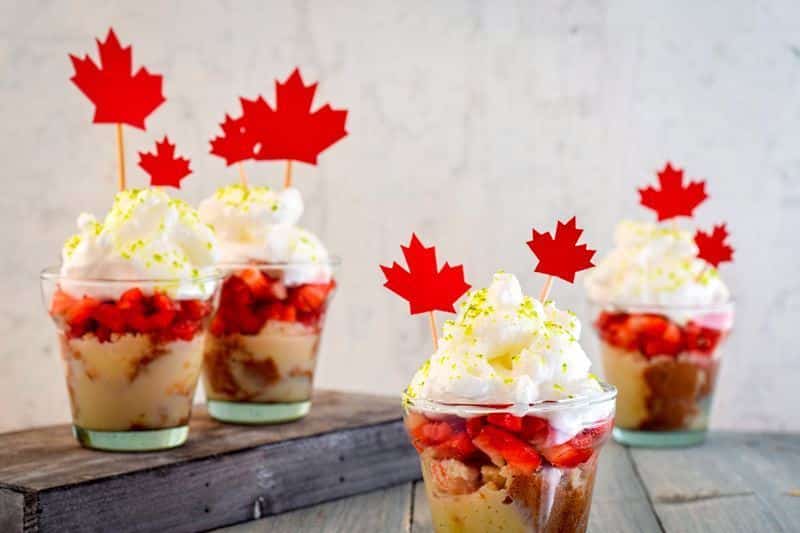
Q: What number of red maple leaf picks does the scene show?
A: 8